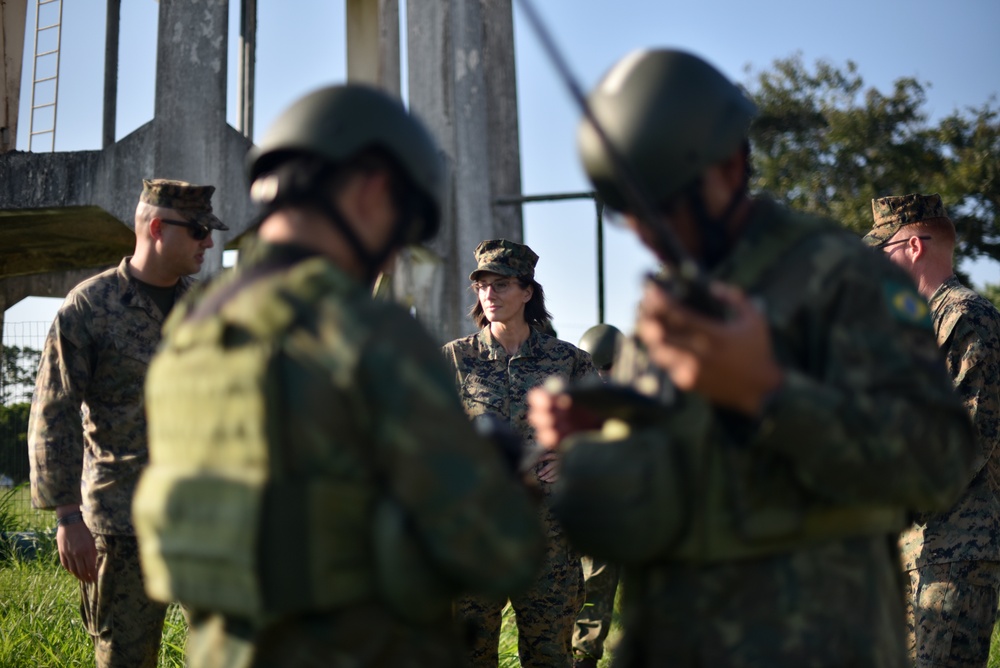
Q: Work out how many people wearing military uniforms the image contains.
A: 6